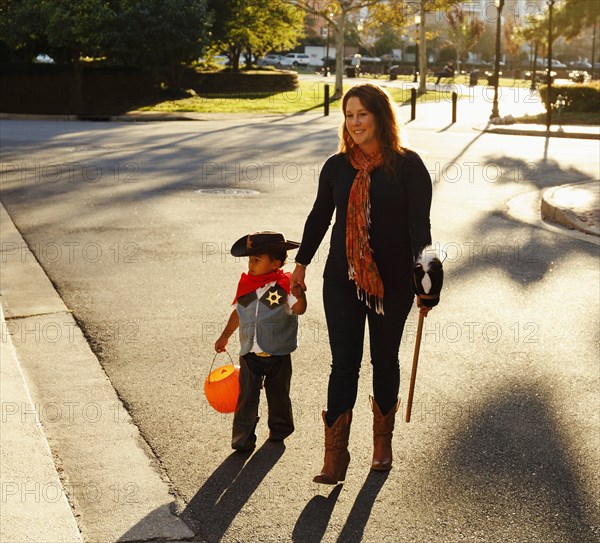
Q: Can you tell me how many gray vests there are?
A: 1